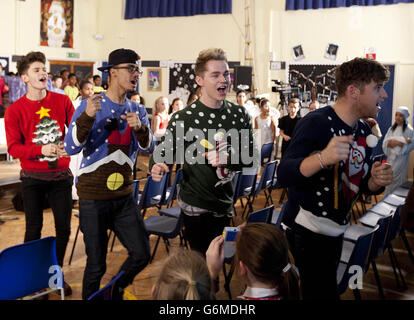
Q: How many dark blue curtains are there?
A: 2